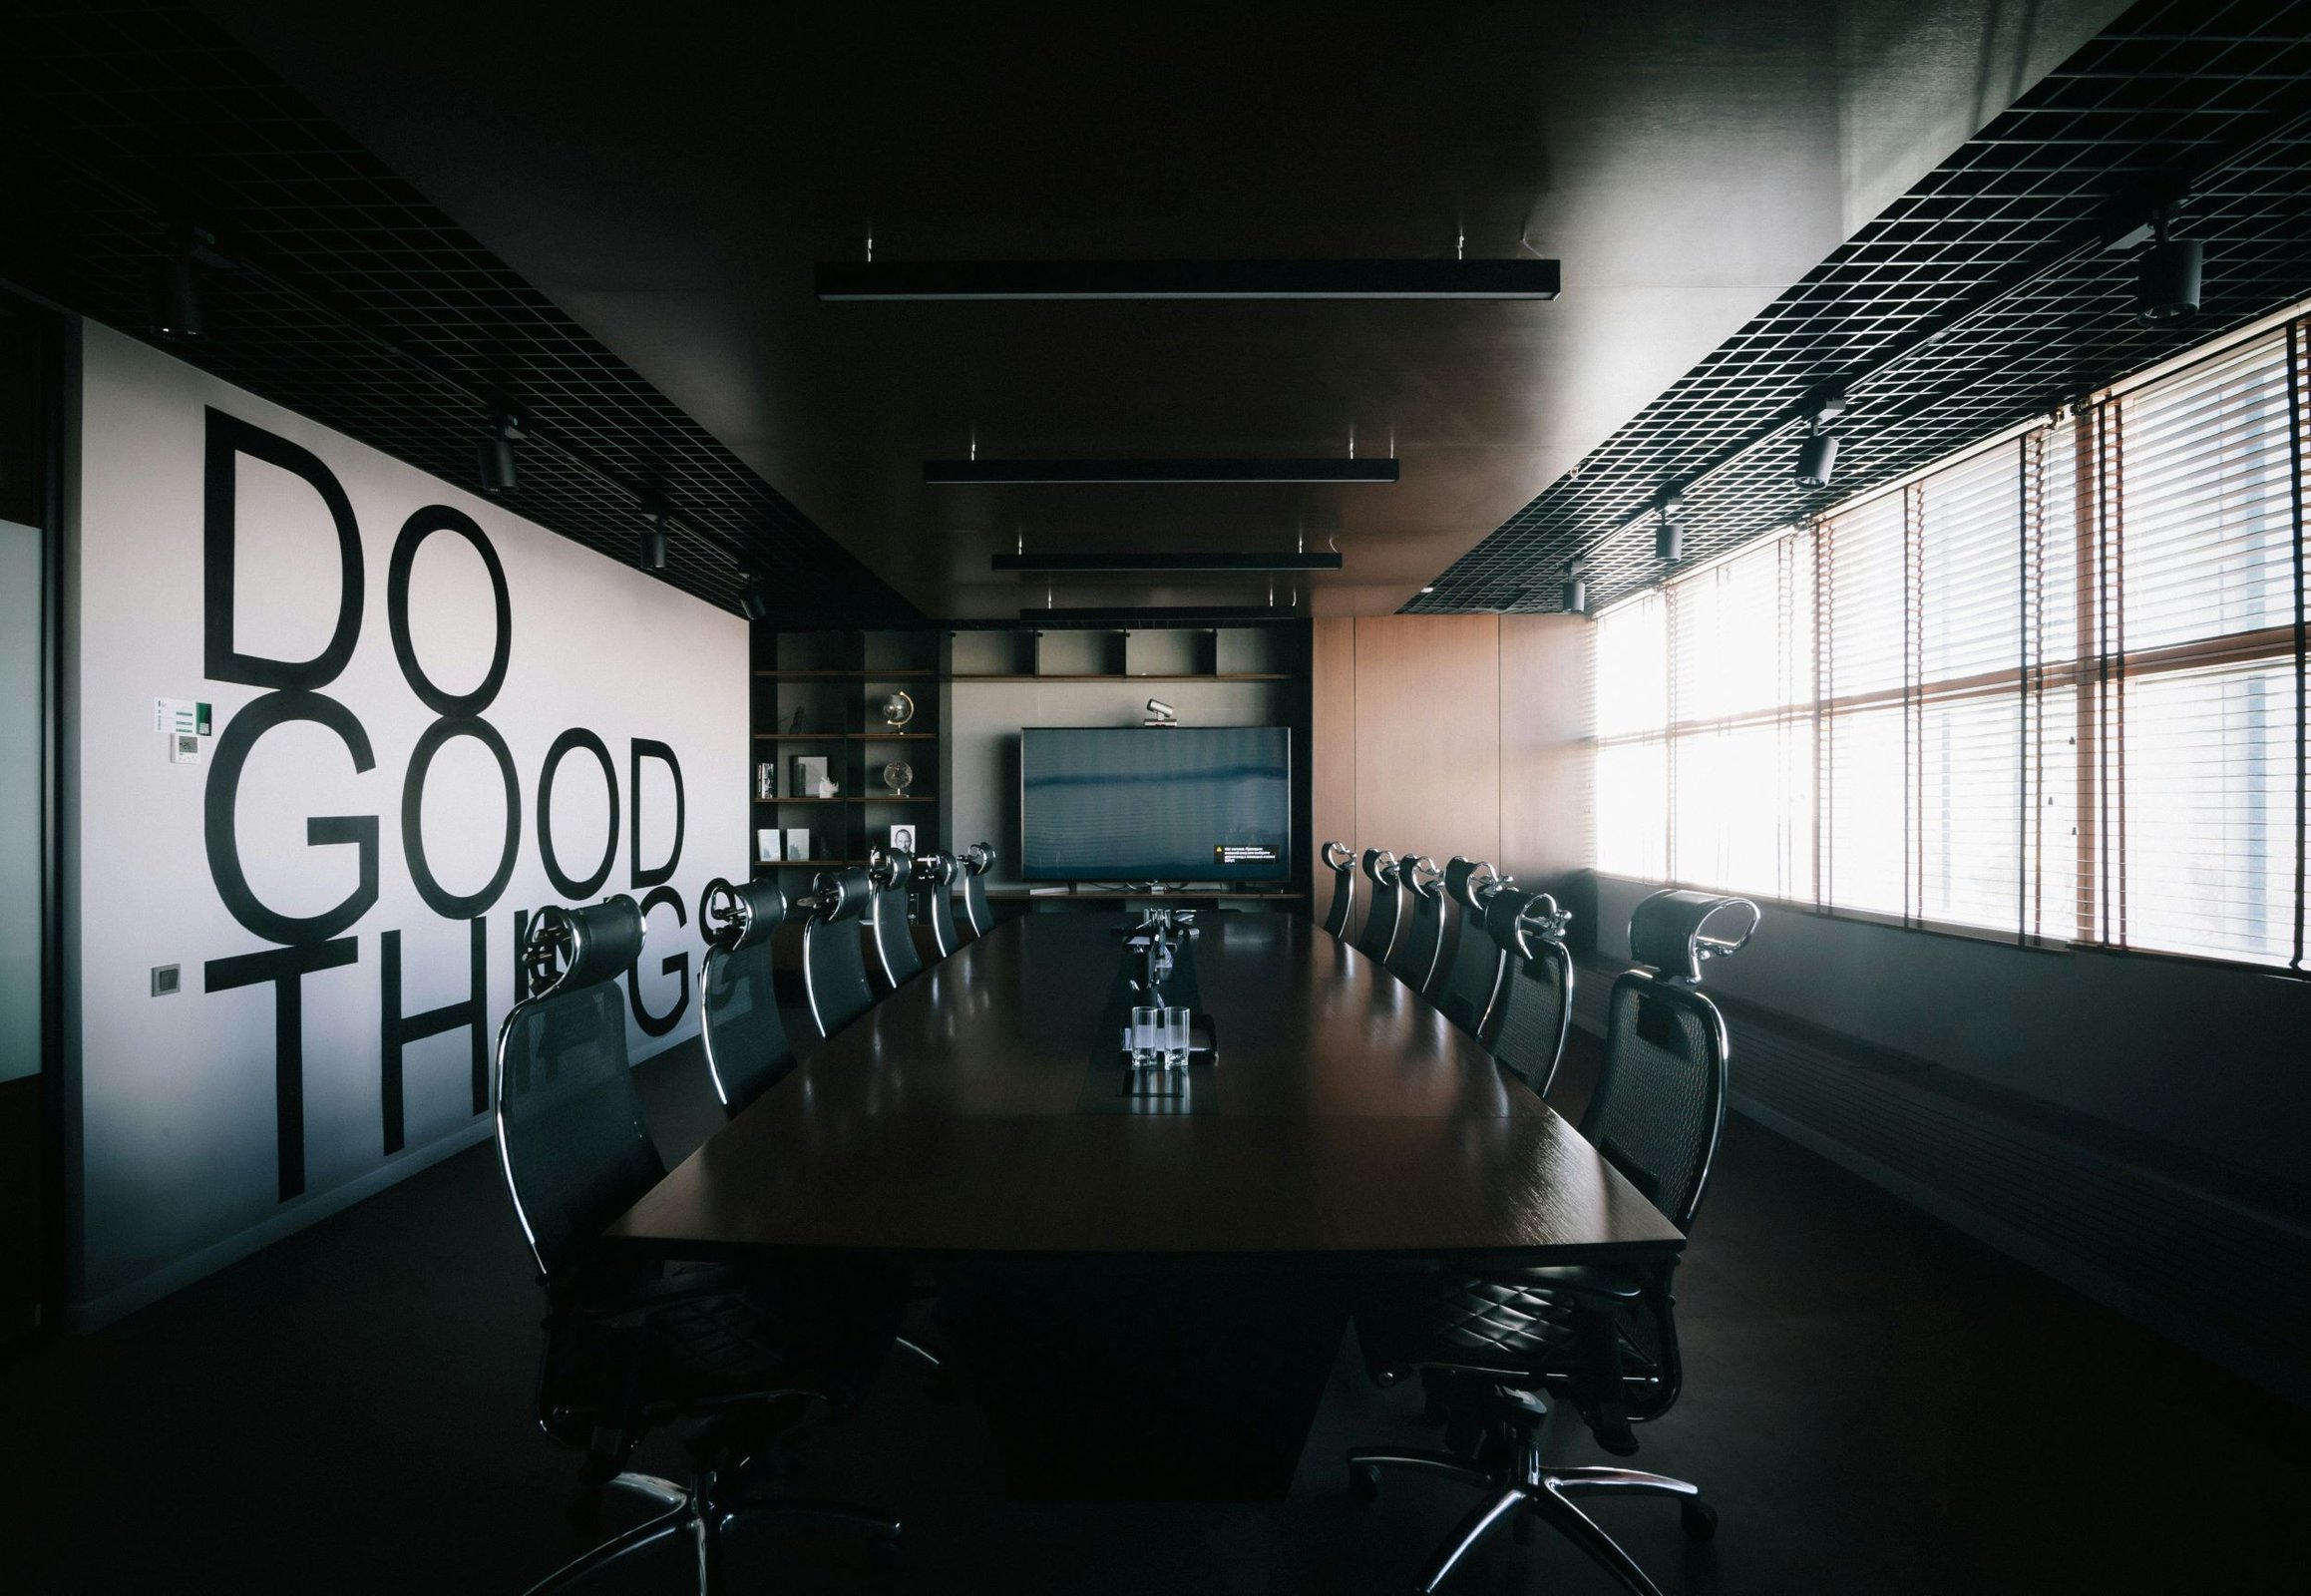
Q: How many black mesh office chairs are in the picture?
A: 12